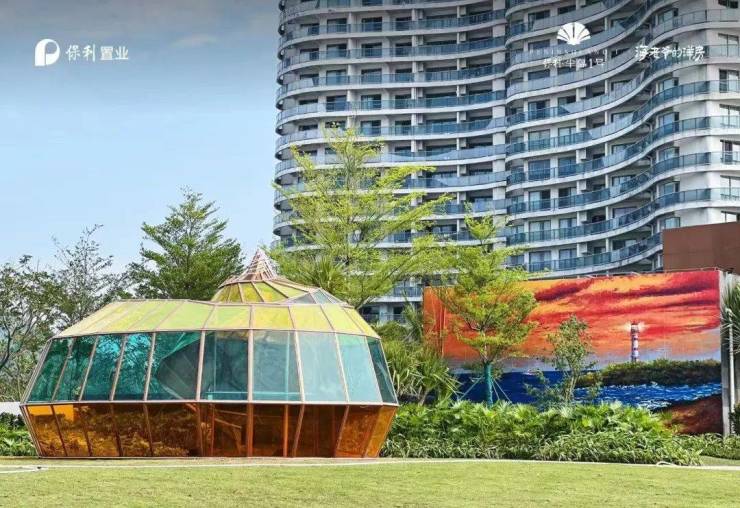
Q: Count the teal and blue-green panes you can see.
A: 10